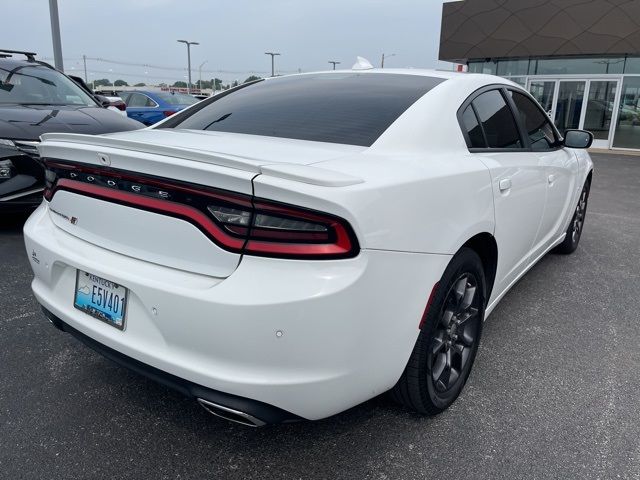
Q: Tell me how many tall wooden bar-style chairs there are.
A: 0